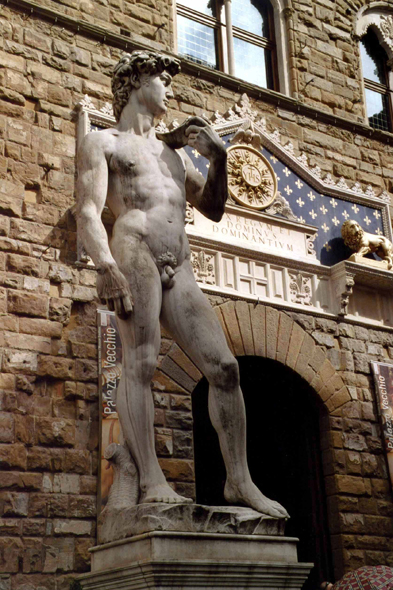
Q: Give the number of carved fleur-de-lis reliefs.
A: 2